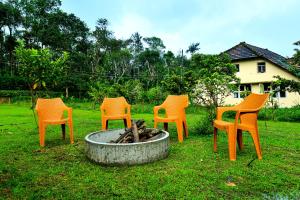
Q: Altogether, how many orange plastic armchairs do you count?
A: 4